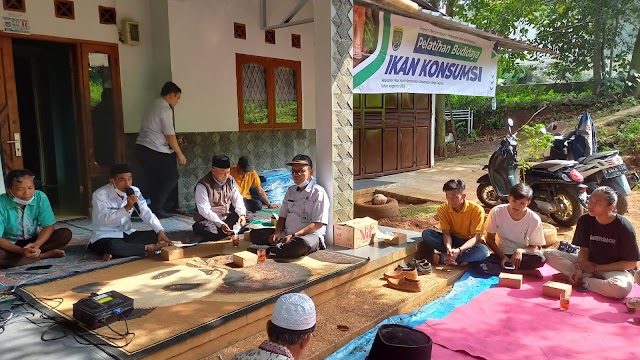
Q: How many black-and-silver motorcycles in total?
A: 2